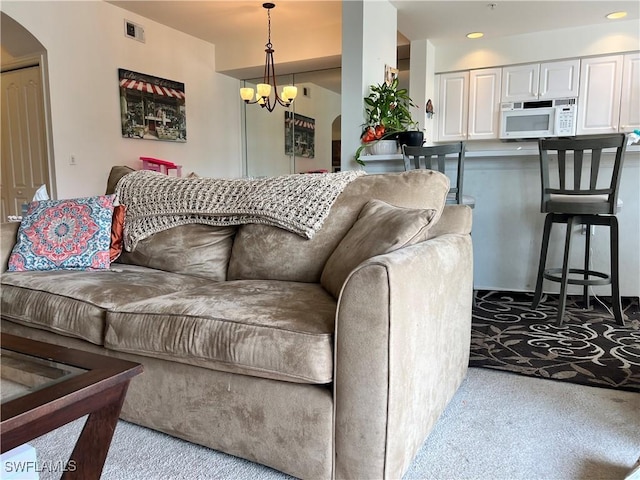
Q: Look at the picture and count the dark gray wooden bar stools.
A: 2